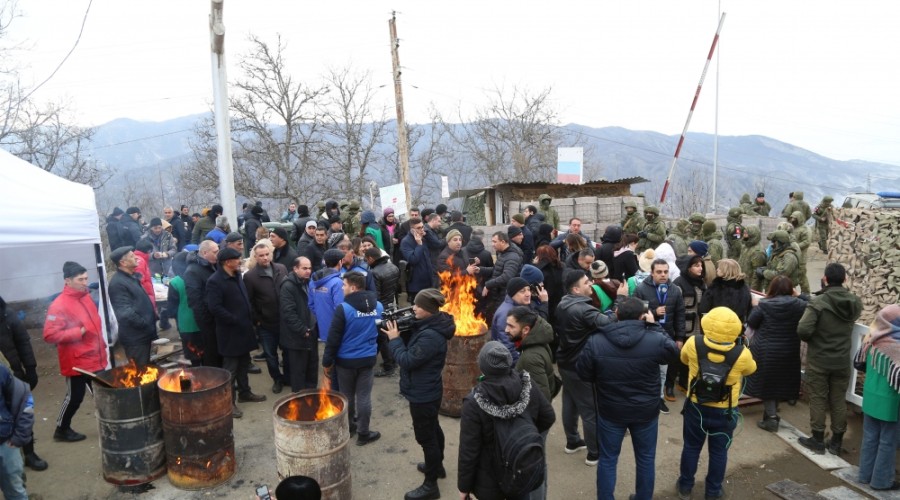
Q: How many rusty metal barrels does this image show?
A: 4